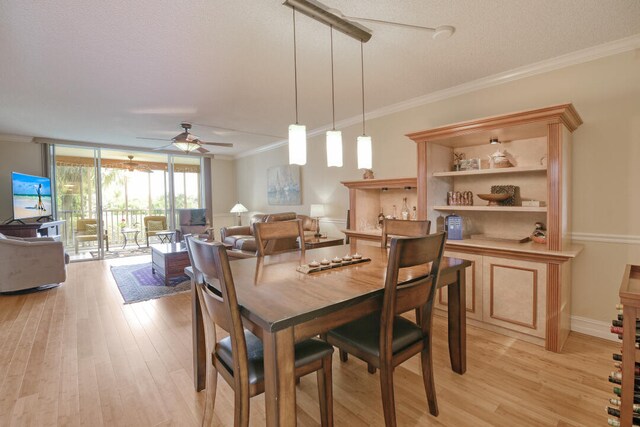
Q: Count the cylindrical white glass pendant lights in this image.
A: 3